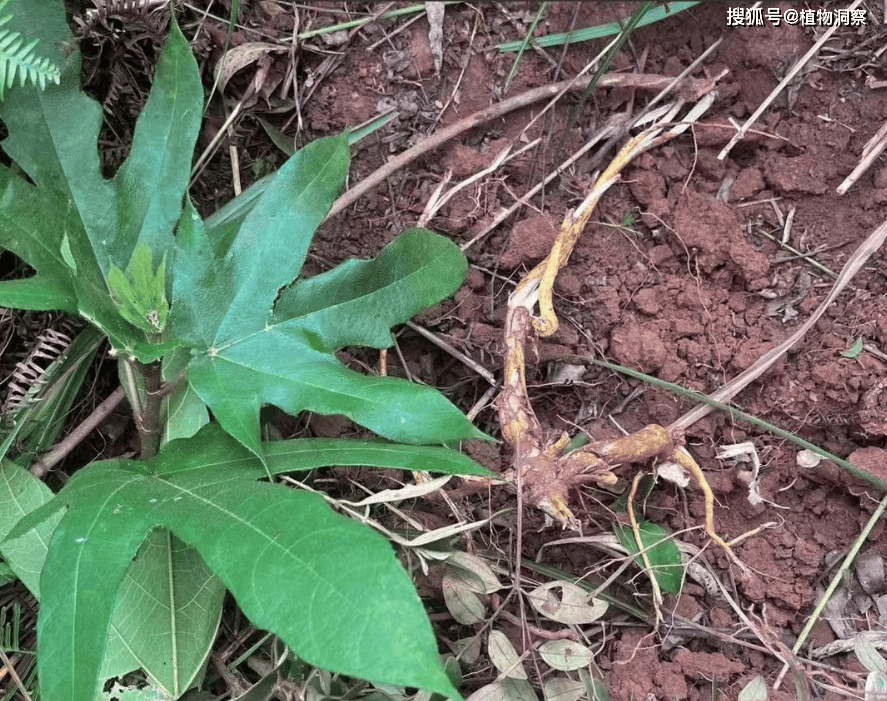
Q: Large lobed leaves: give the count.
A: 3